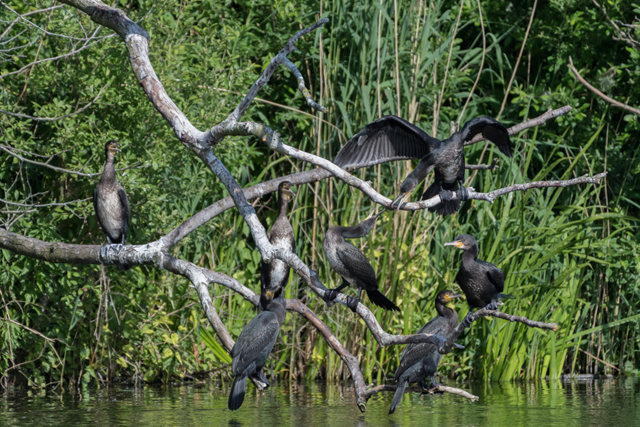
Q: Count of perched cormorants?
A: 7